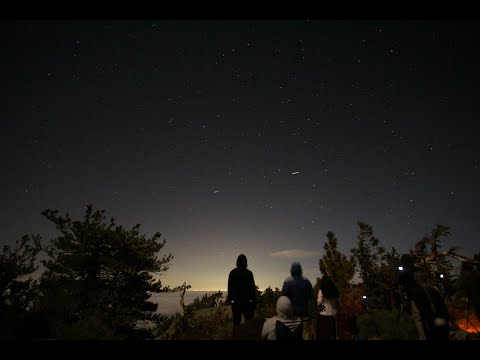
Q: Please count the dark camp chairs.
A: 1